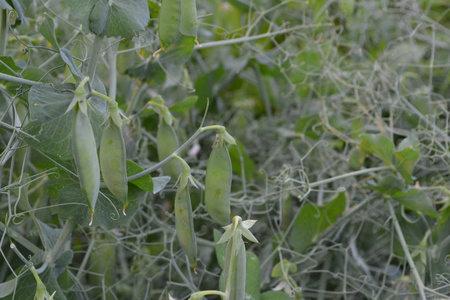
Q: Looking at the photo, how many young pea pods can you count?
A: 8